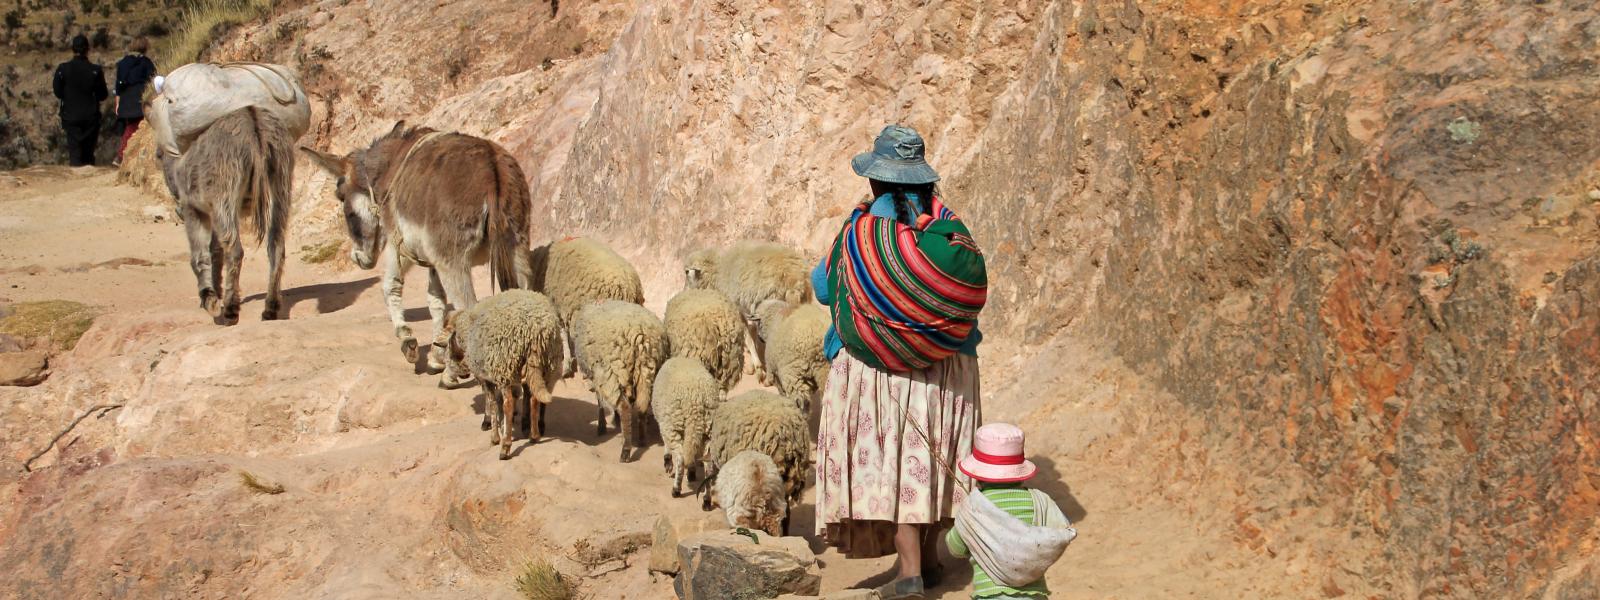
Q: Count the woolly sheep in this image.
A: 9